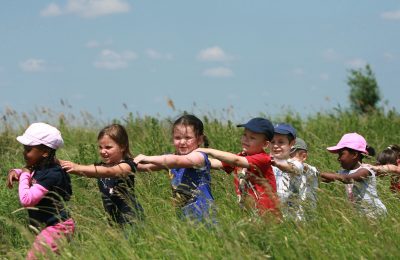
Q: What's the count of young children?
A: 8